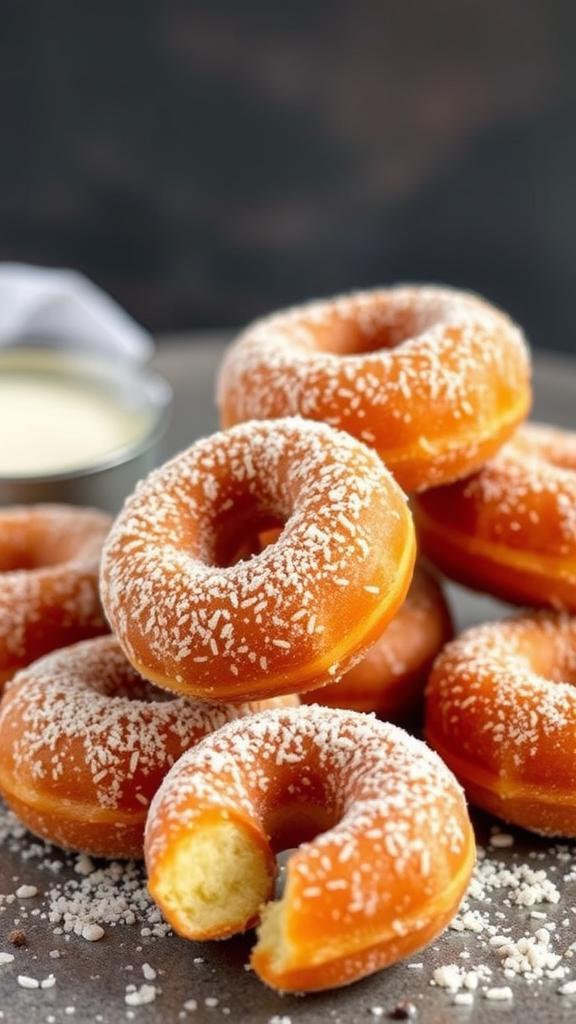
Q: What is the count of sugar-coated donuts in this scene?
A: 8